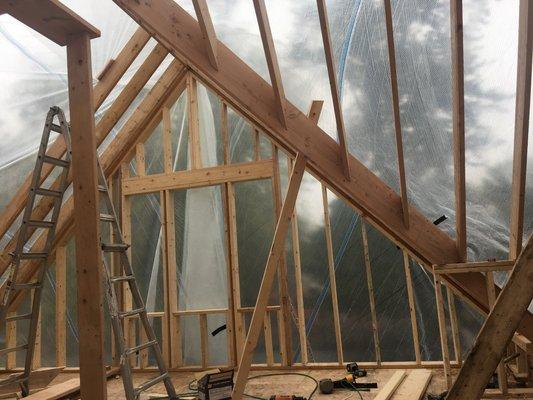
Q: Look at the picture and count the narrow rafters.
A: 6